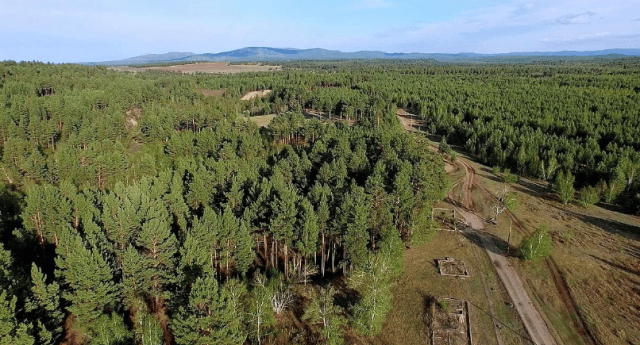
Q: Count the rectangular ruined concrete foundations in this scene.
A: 3